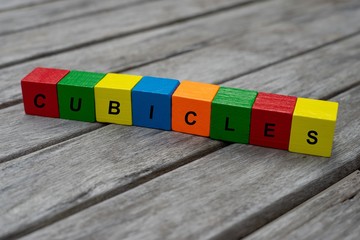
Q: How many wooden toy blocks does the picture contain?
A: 8